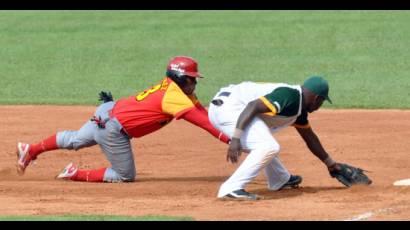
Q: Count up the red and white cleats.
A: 2